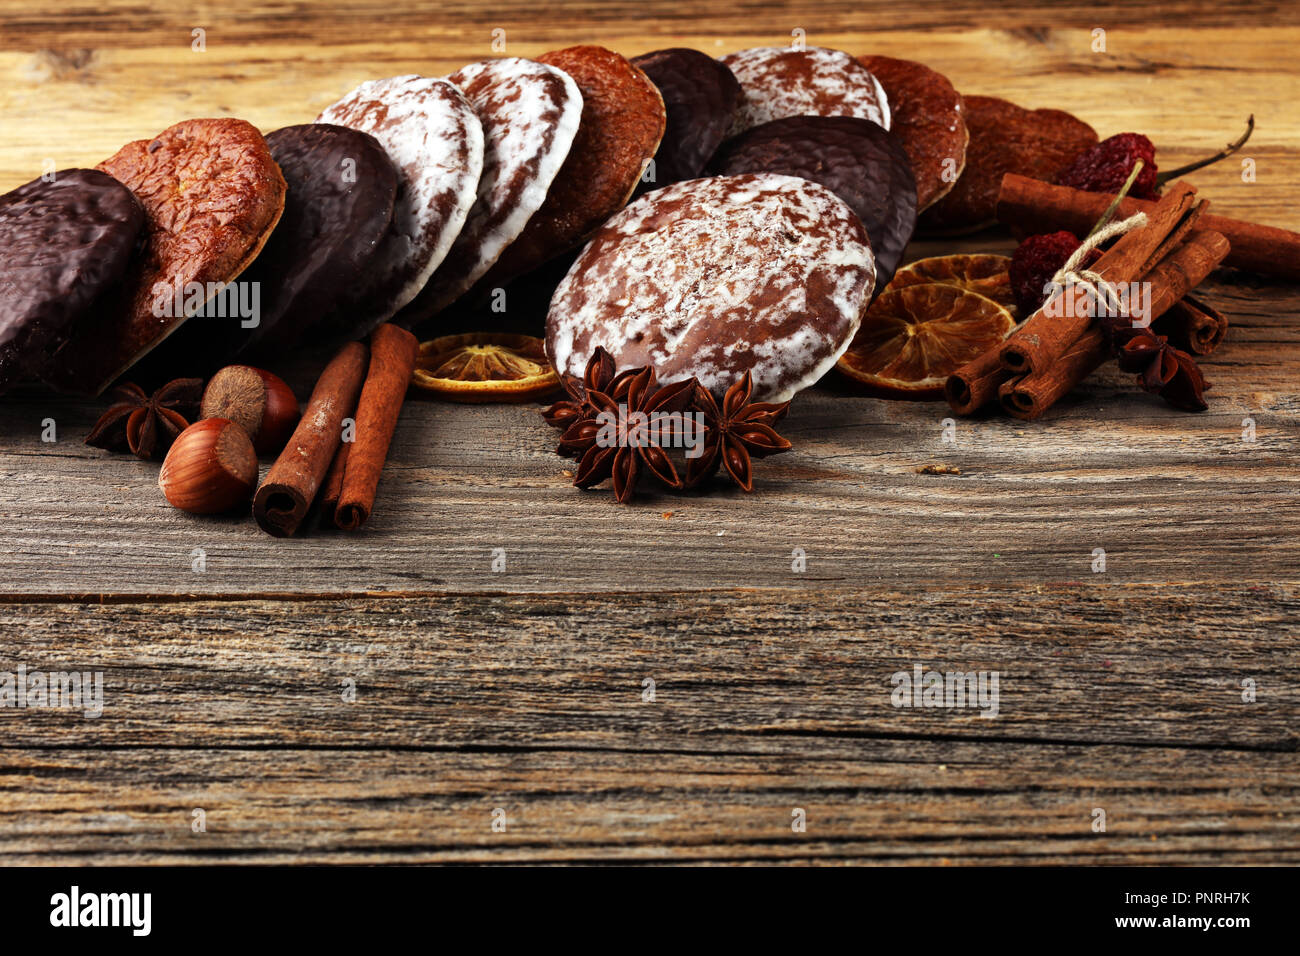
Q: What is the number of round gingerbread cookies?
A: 12